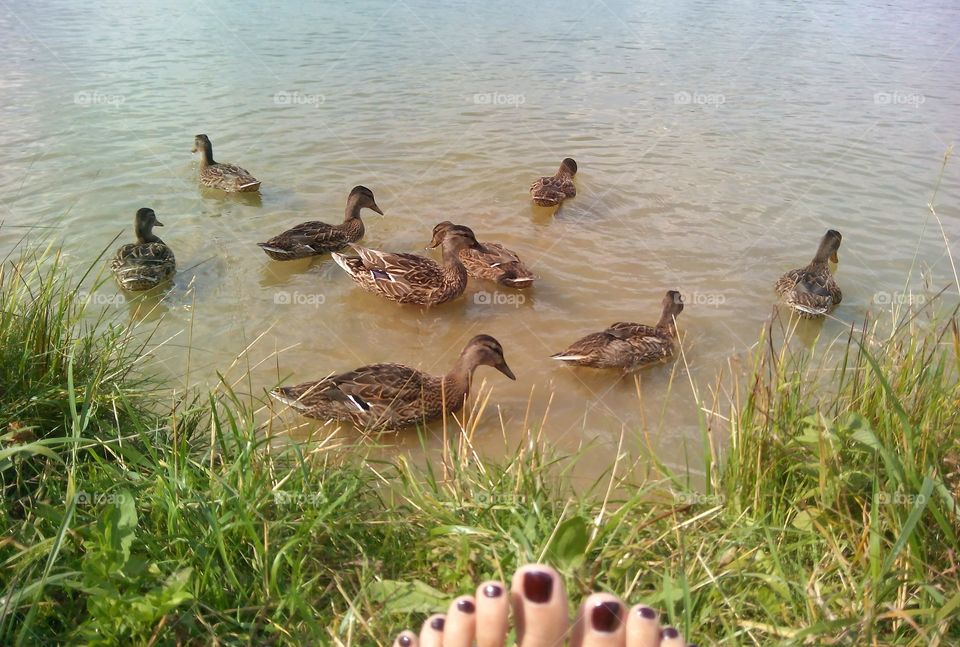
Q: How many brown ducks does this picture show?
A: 9